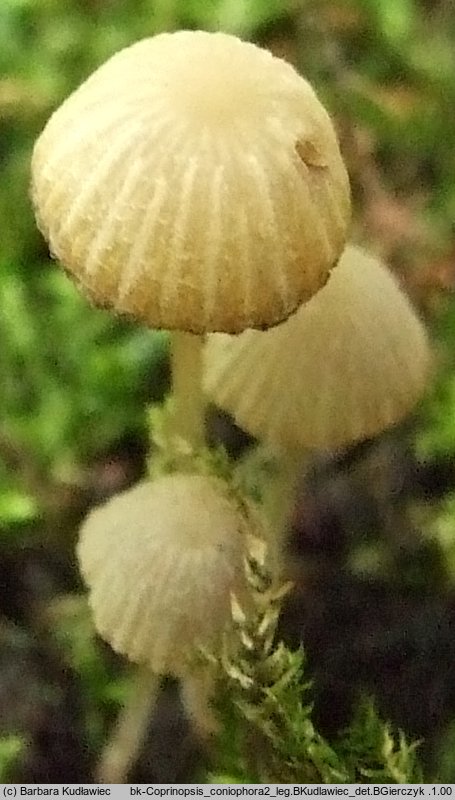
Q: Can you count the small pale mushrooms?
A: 3